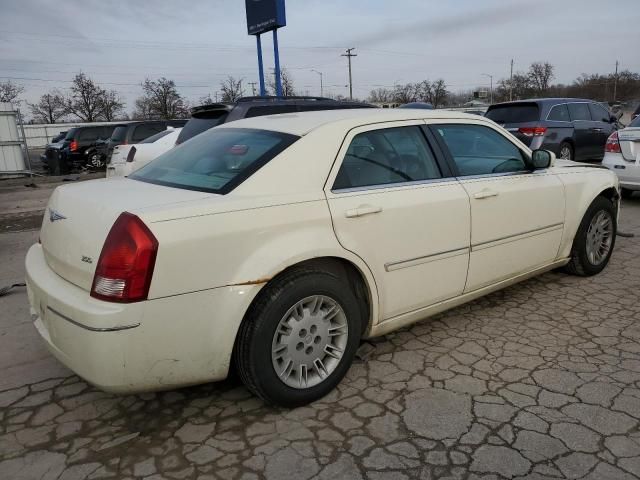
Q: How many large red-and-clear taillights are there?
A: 1